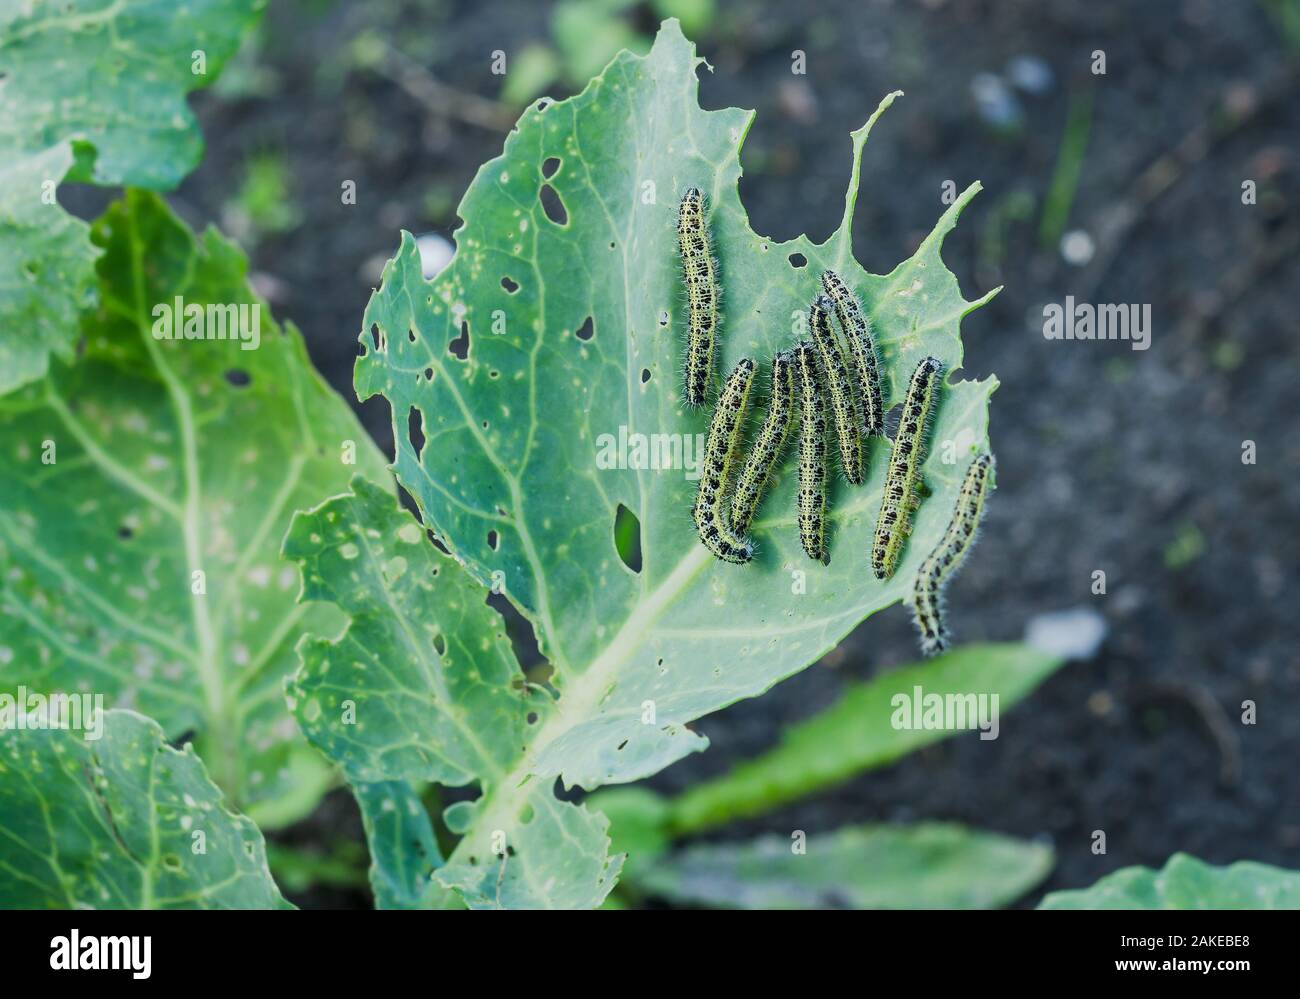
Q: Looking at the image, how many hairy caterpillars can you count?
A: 8